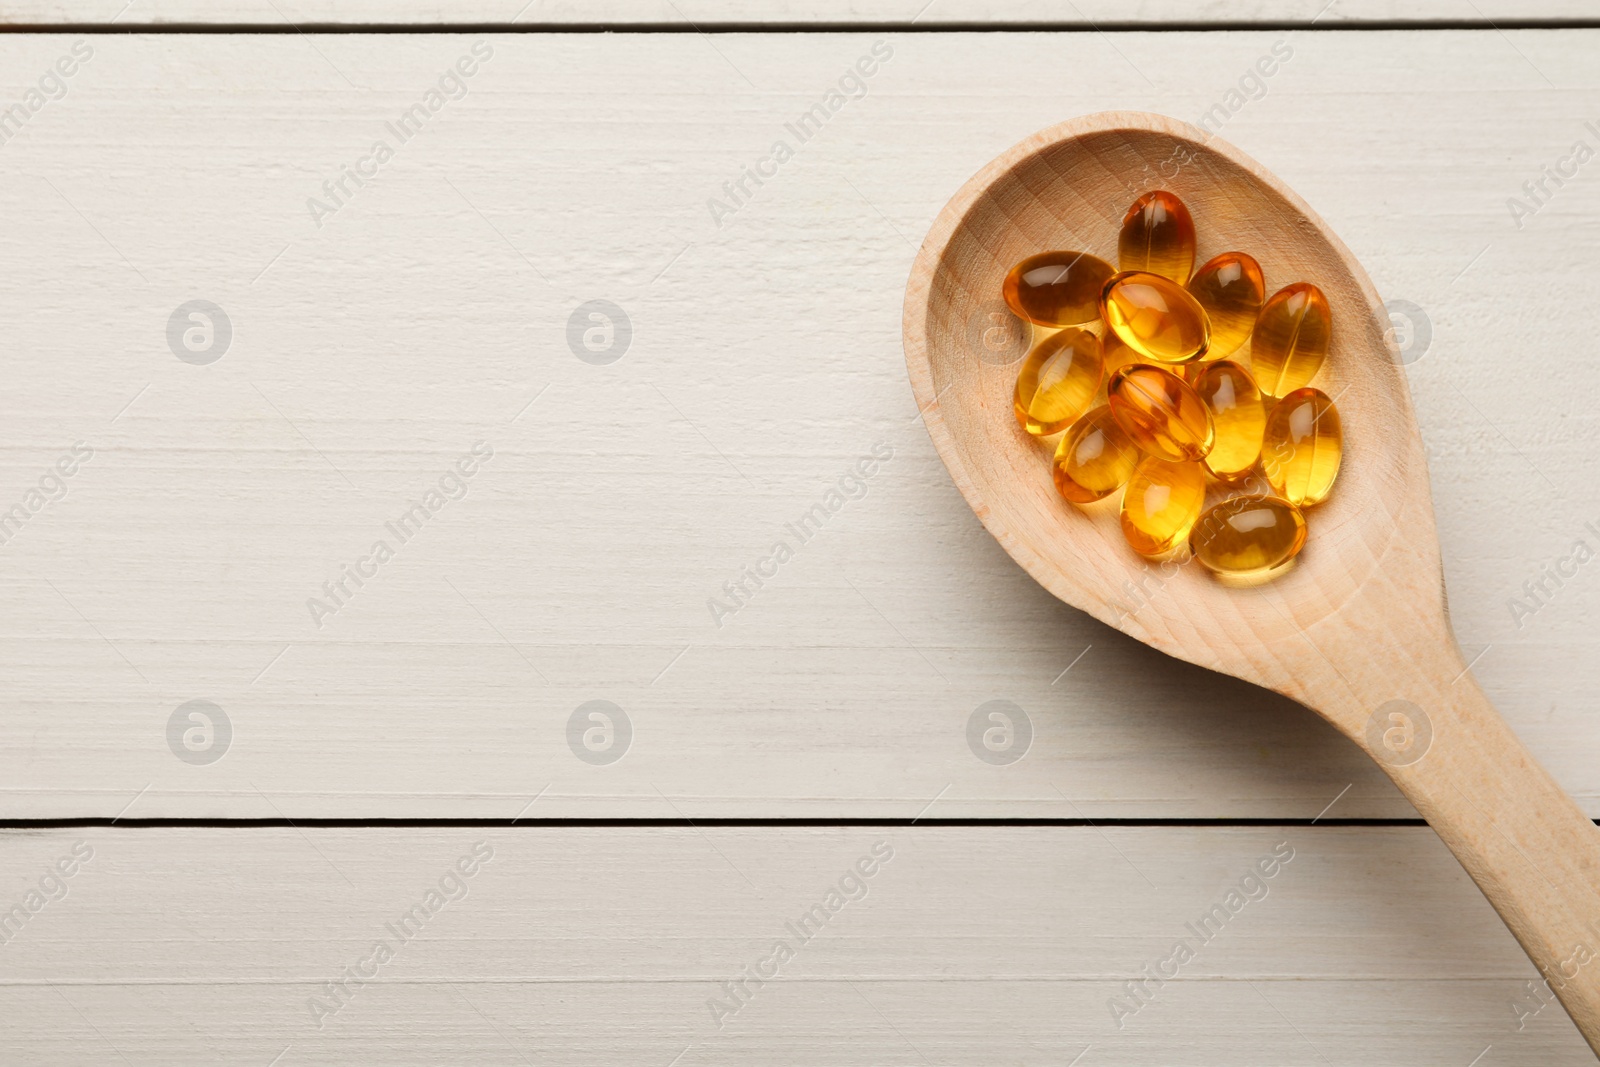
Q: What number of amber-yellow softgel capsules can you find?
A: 13